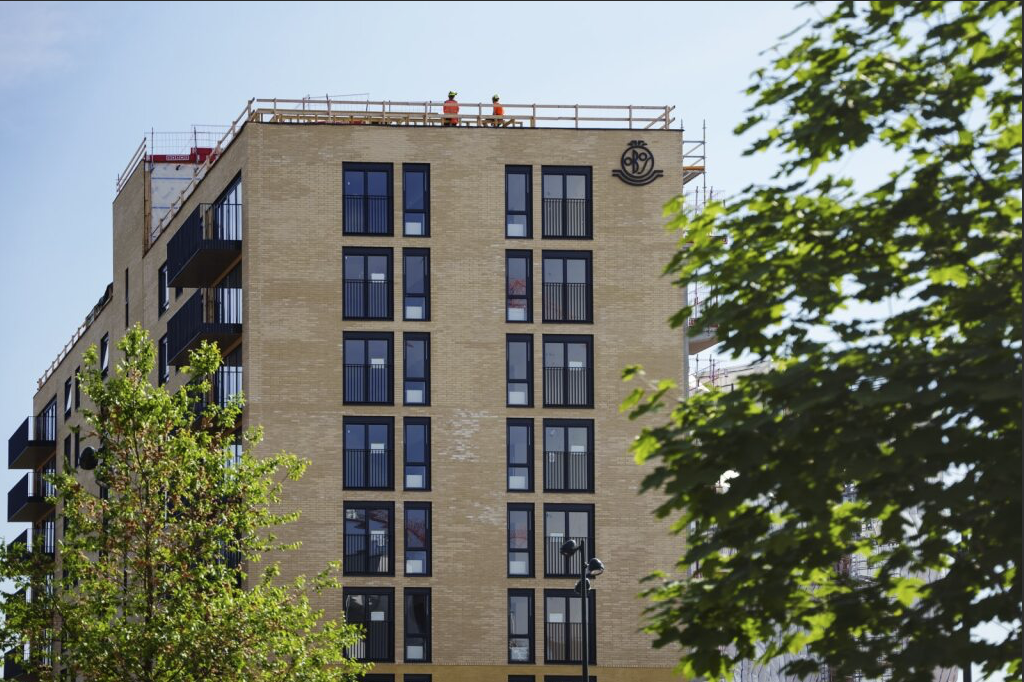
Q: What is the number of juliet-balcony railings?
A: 12